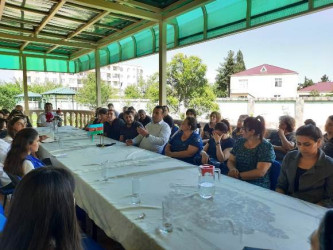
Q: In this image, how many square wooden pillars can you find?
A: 3